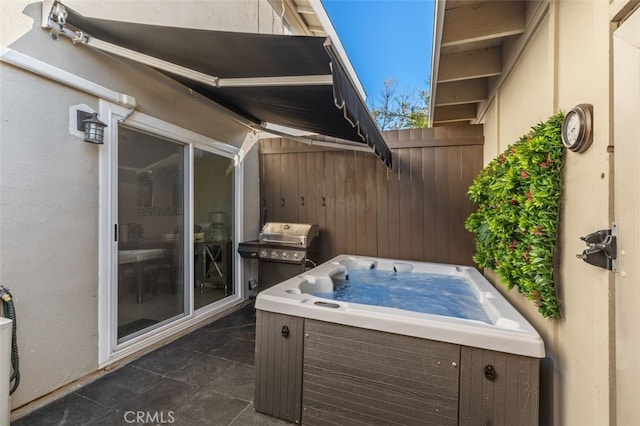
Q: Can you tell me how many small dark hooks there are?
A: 4